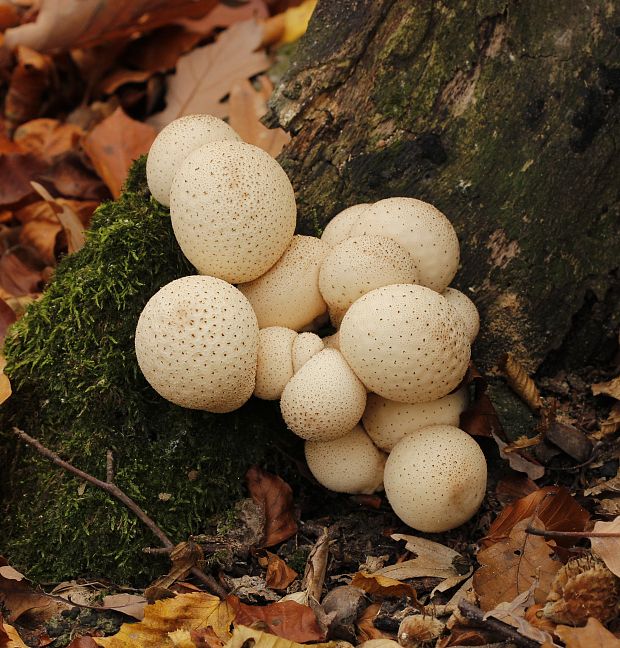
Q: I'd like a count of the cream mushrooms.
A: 15